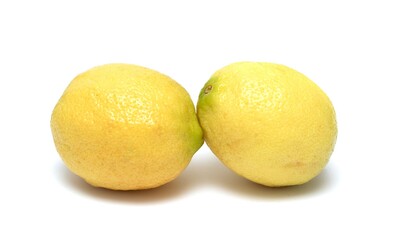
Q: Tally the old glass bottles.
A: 0